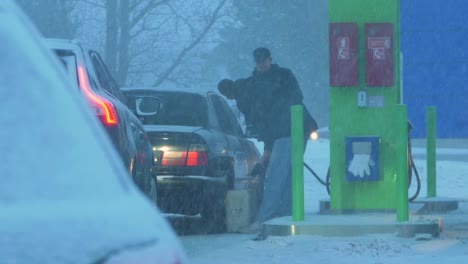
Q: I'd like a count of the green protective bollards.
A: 3